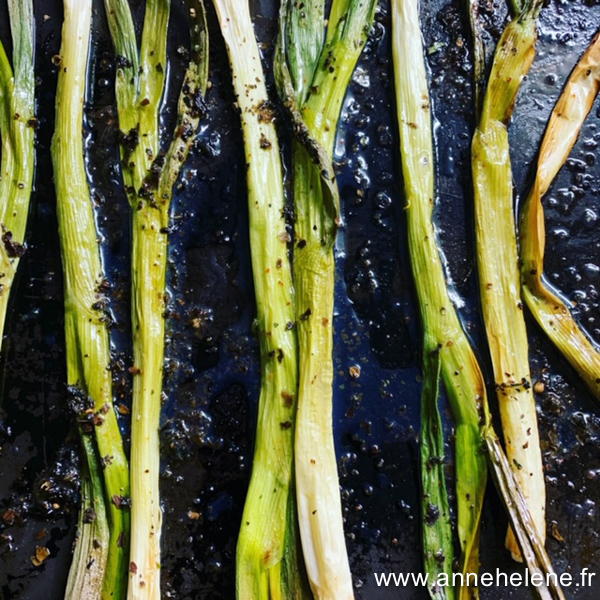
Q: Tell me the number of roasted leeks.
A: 8